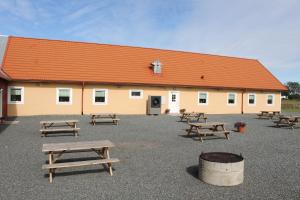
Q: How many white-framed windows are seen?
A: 8